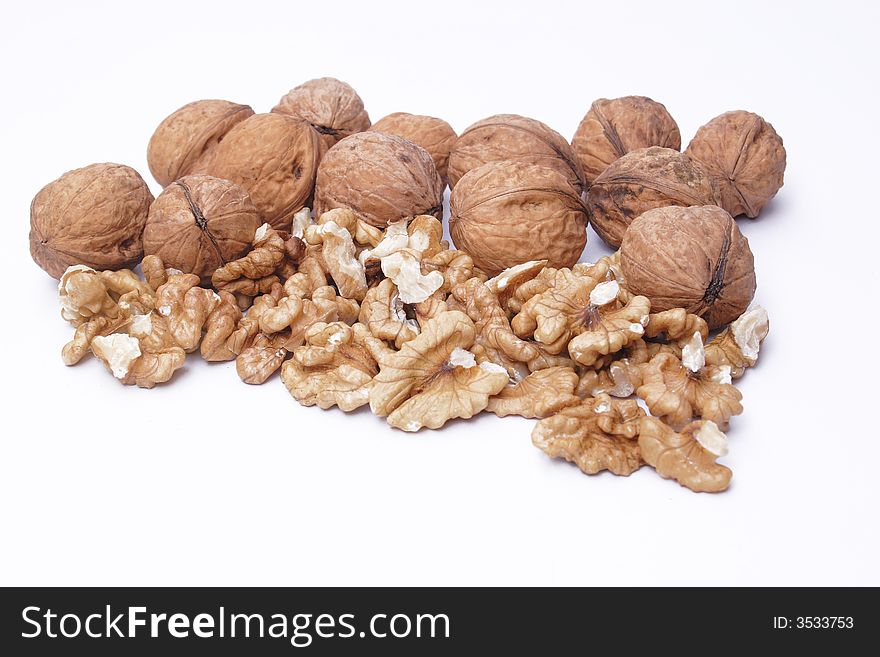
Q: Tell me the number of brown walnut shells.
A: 13